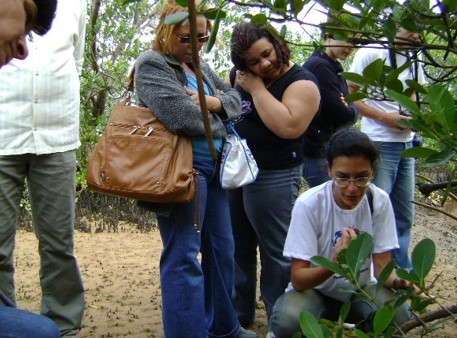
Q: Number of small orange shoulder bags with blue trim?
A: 0